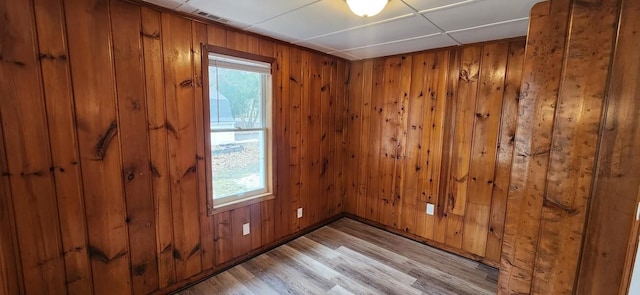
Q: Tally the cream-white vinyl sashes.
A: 2